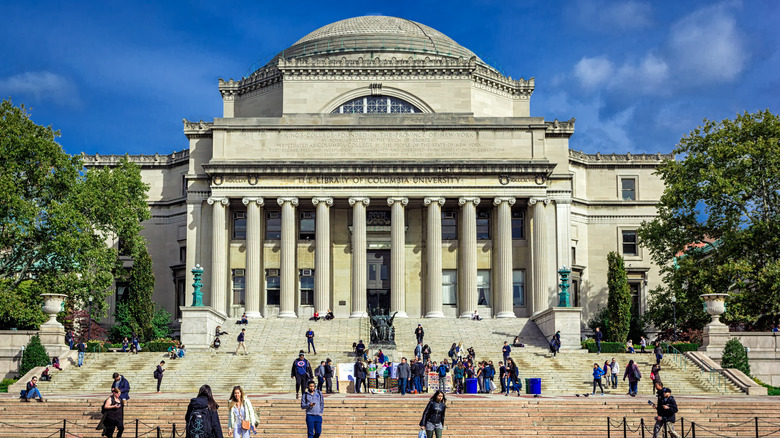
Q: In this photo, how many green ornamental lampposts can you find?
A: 2